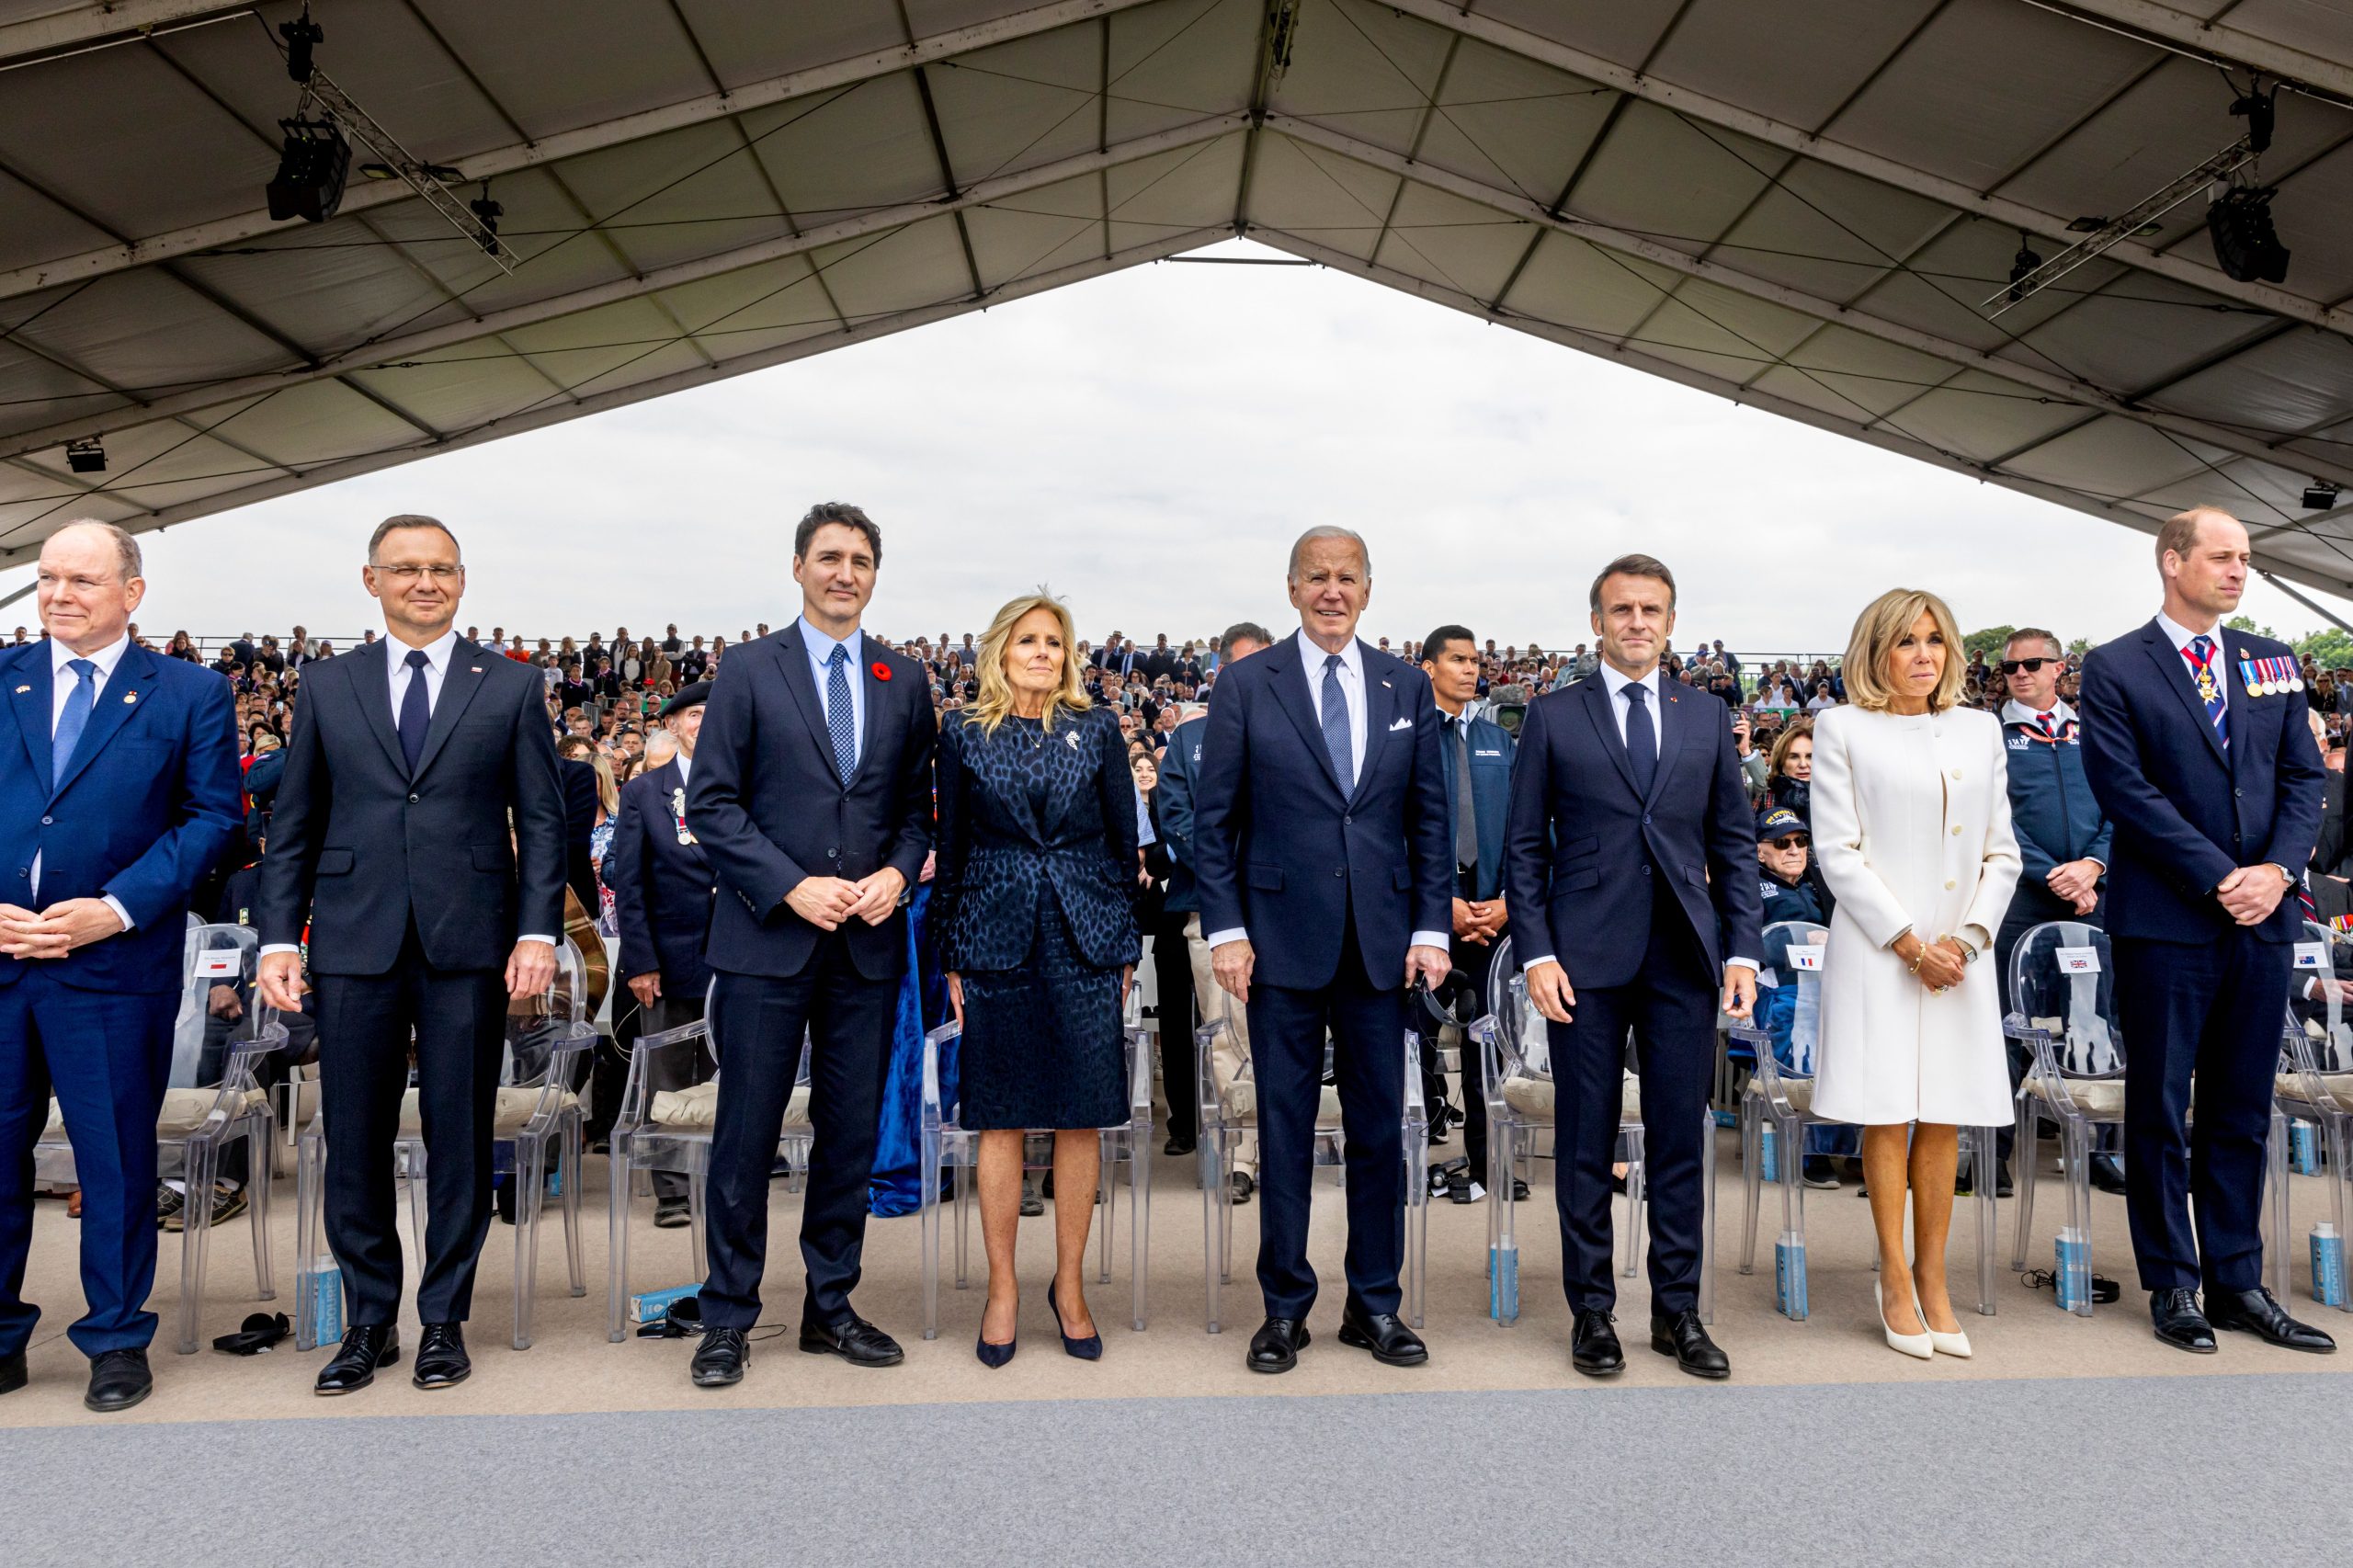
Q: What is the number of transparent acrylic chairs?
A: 9